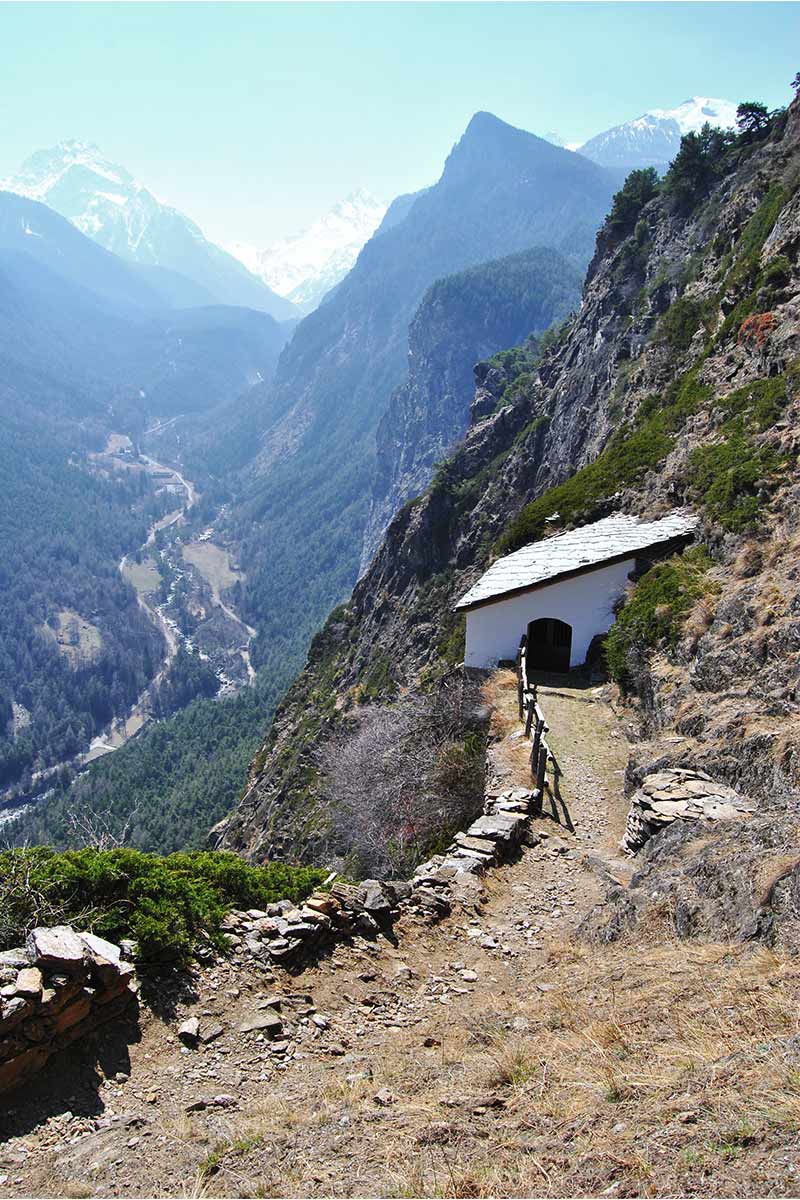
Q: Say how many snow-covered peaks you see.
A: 3